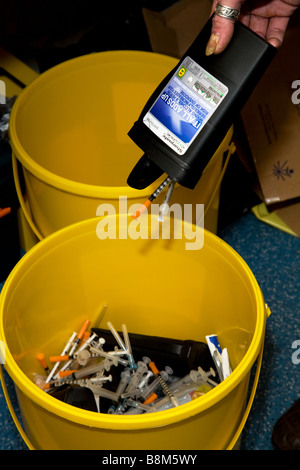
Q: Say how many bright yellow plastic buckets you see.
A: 2